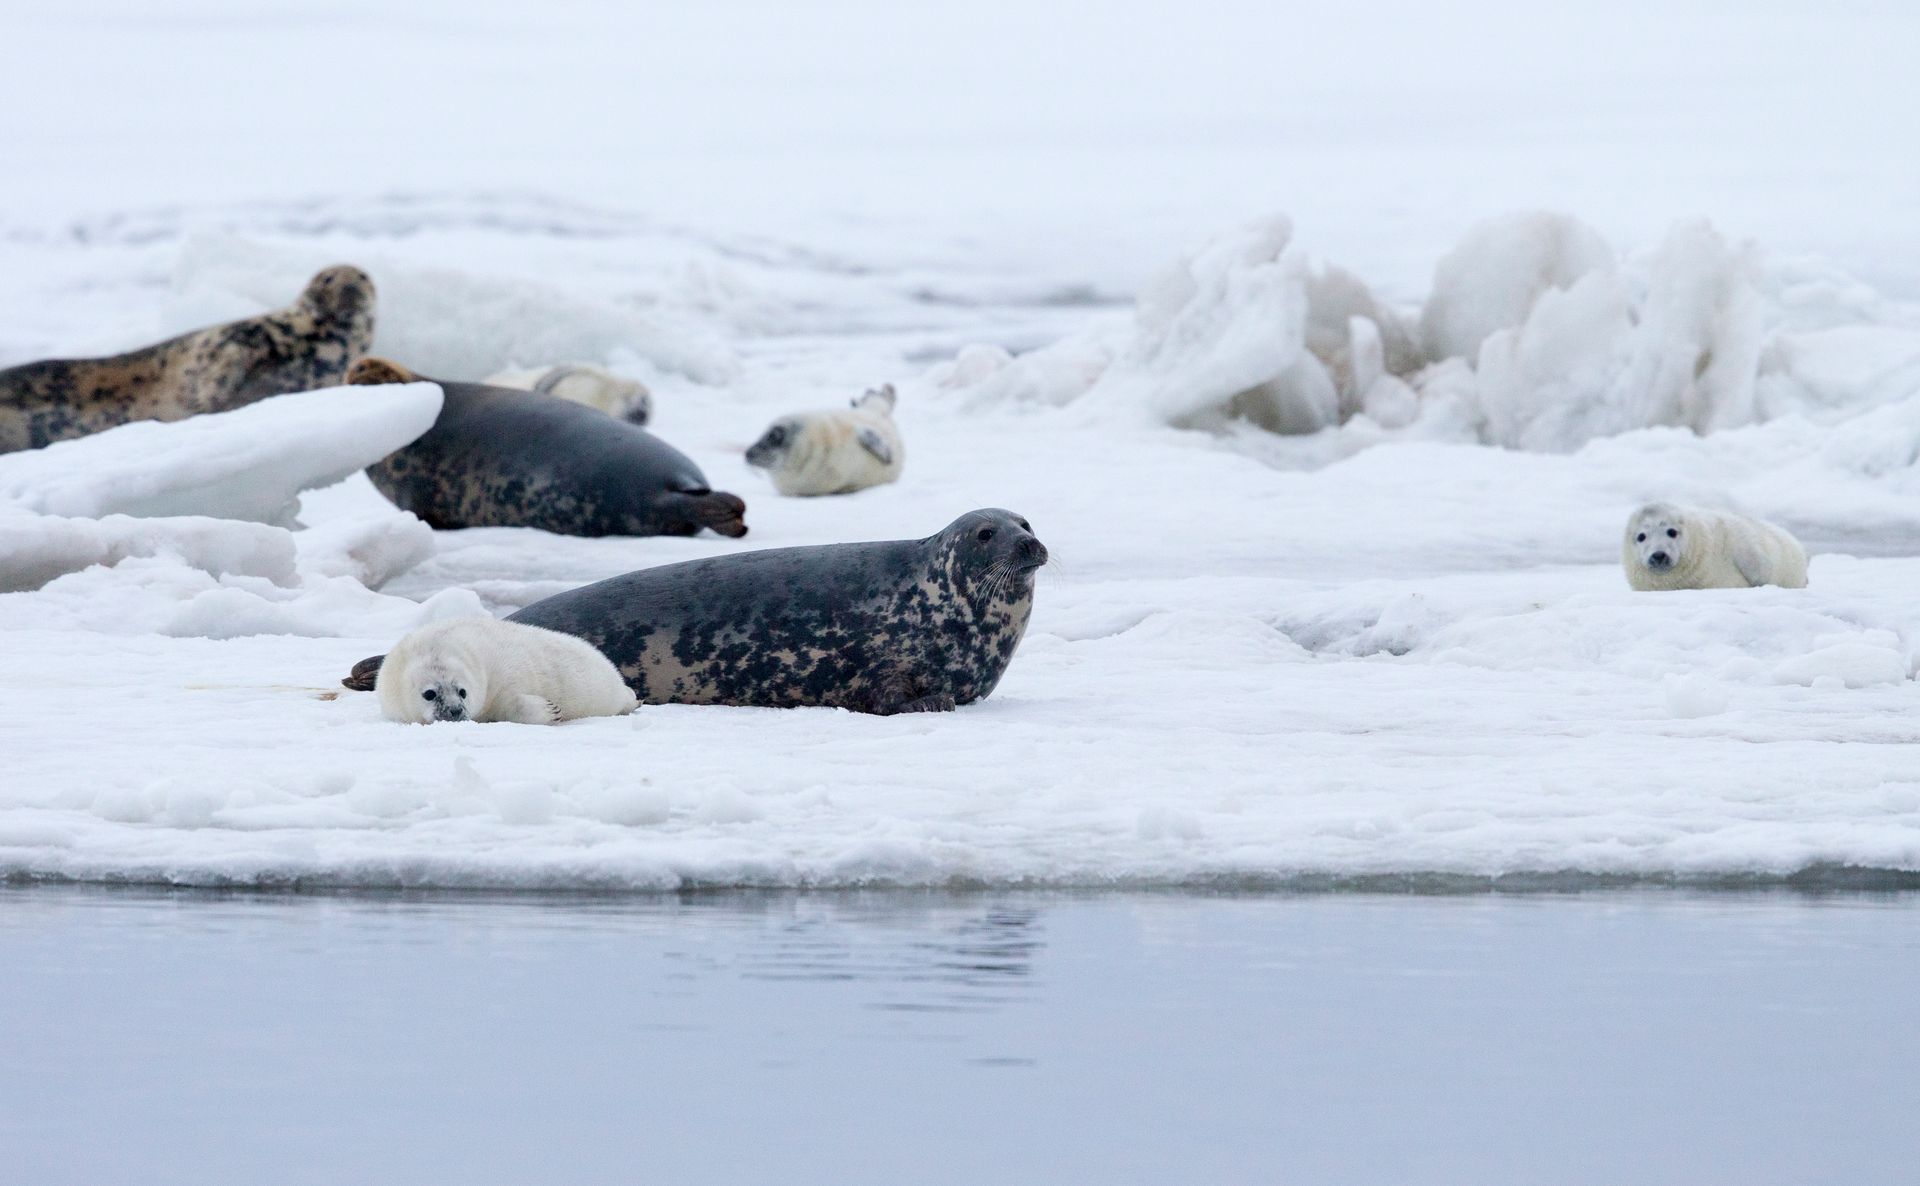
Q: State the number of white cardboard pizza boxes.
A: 0